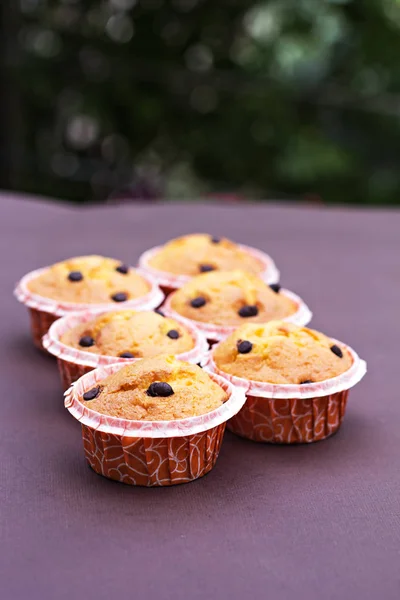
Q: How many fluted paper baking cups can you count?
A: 6